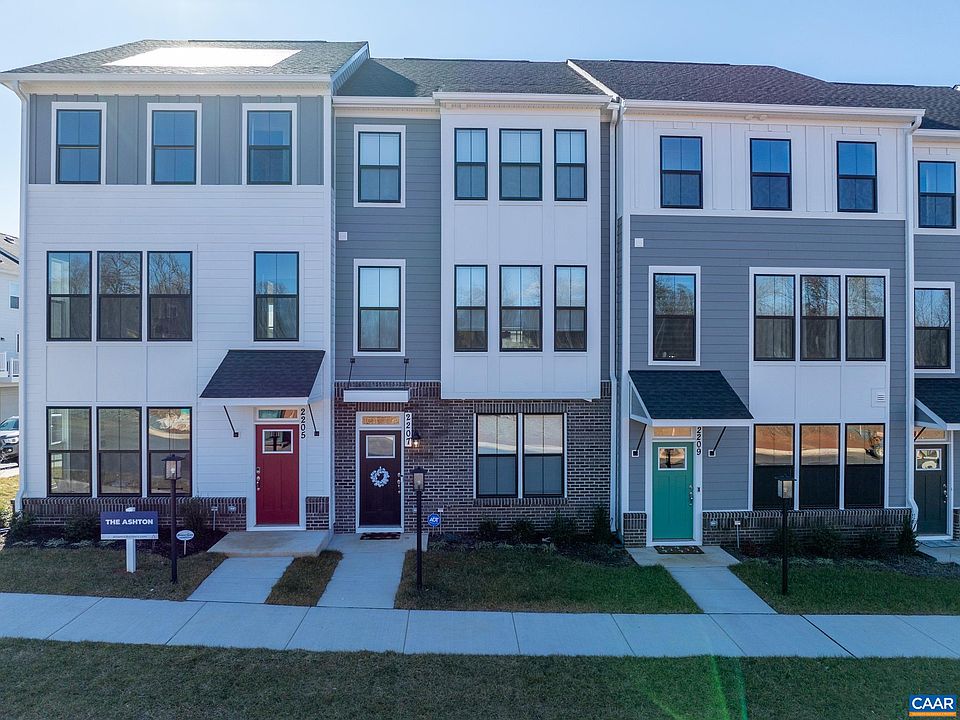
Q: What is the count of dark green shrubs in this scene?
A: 11